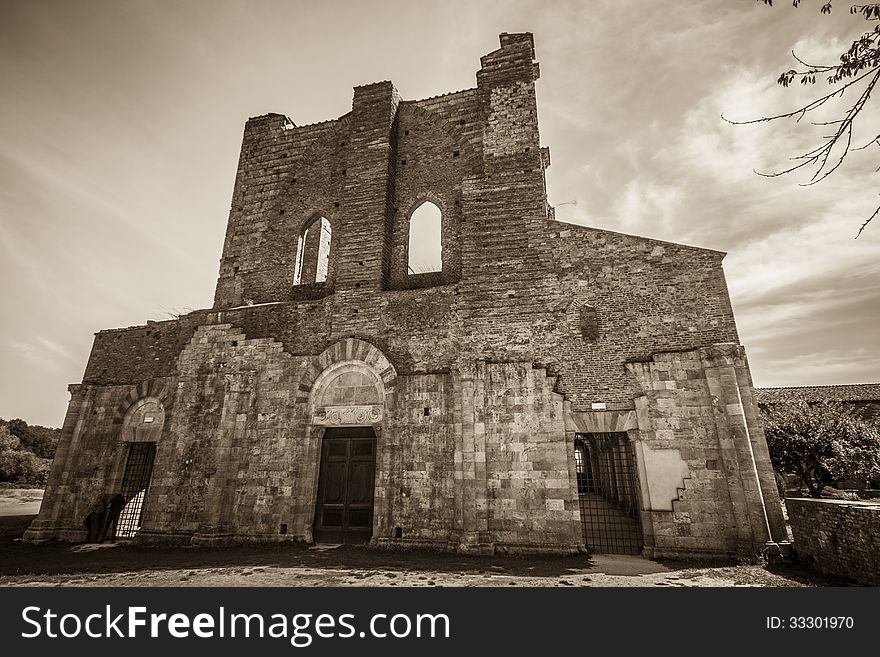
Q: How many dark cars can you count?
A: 0